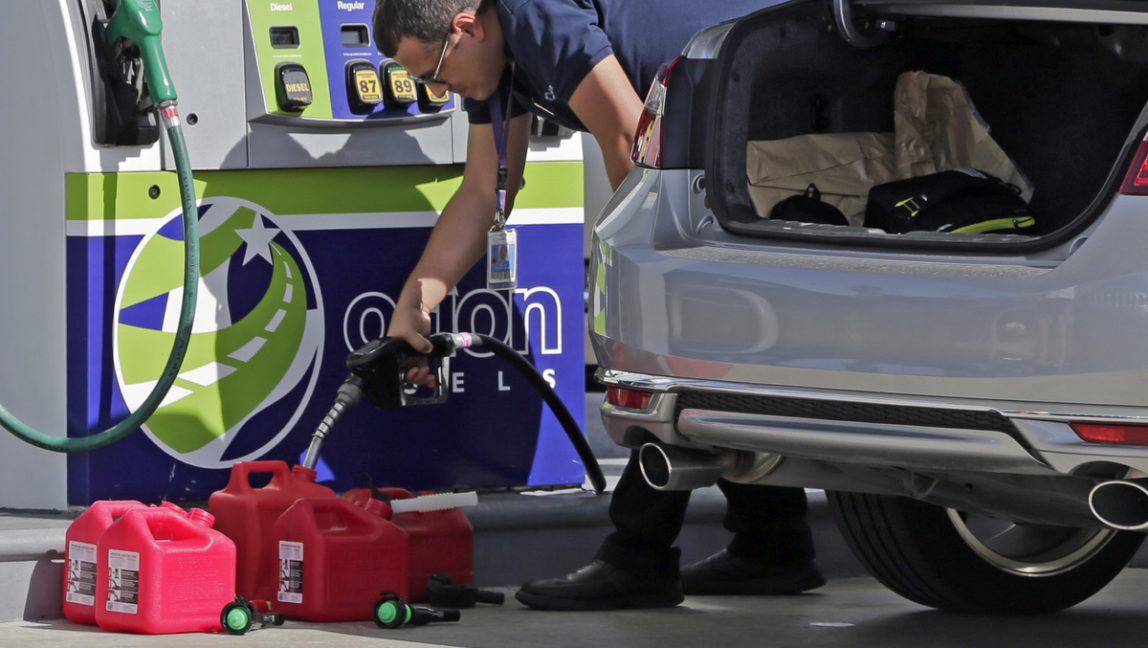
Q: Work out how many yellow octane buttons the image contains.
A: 3